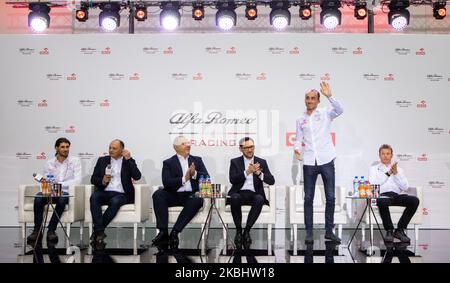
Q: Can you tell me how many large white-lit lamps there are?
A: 7